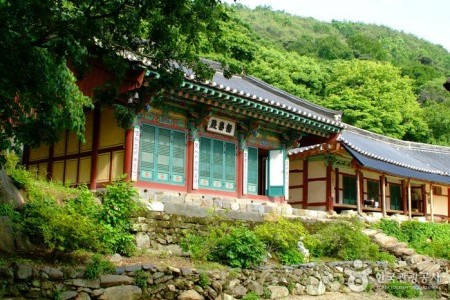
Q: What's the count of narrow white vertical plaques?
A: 4